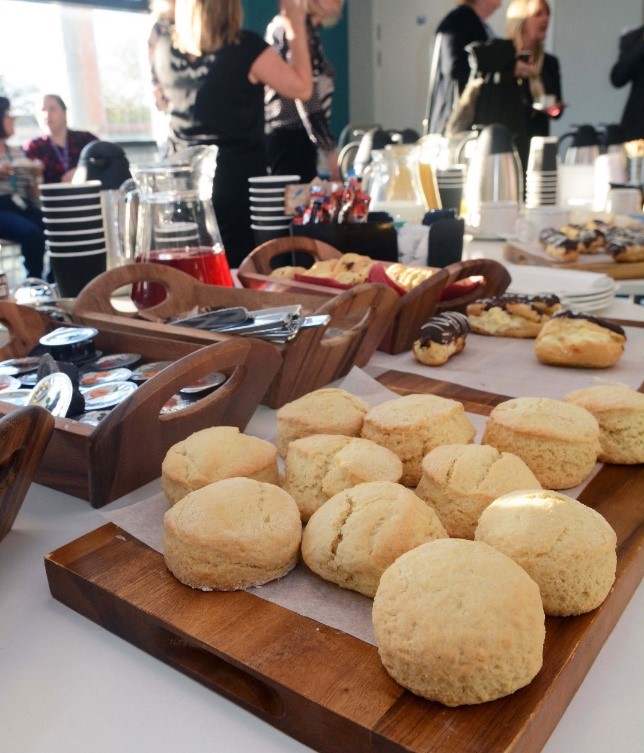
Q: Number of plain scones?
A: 11